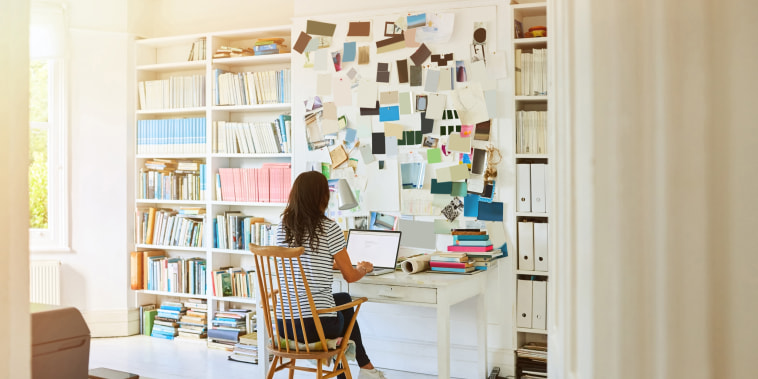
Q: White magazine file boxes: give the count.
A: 6